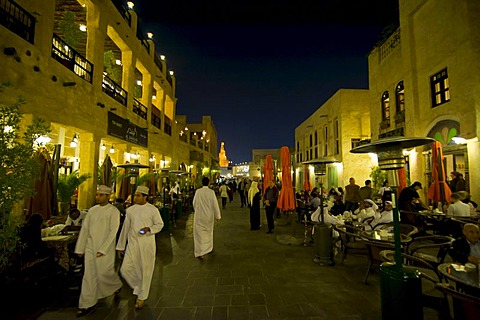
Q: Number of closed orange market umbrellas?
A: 5